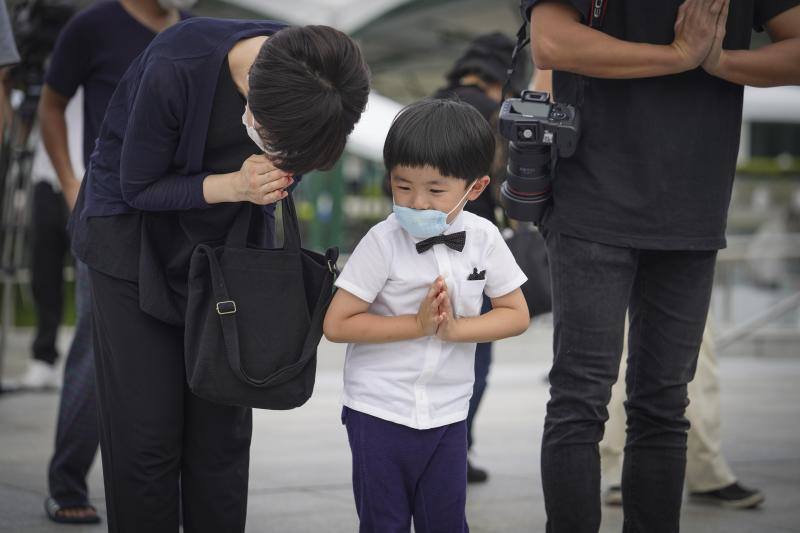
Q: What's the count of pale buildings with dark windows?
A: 1